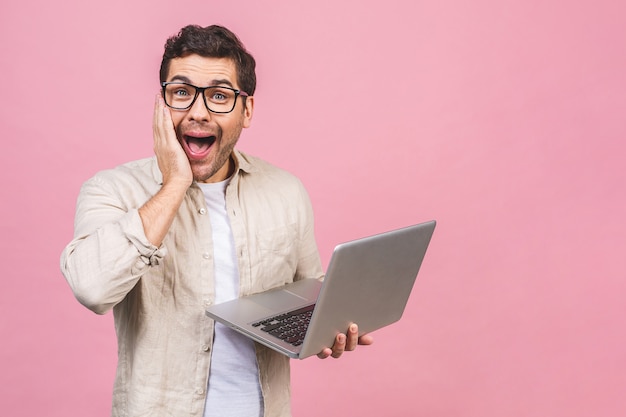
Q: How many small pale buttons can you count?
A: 5